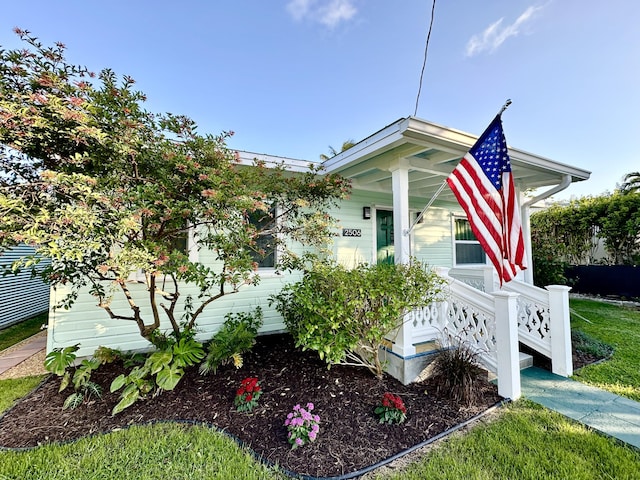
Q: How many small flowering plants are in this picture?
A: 3